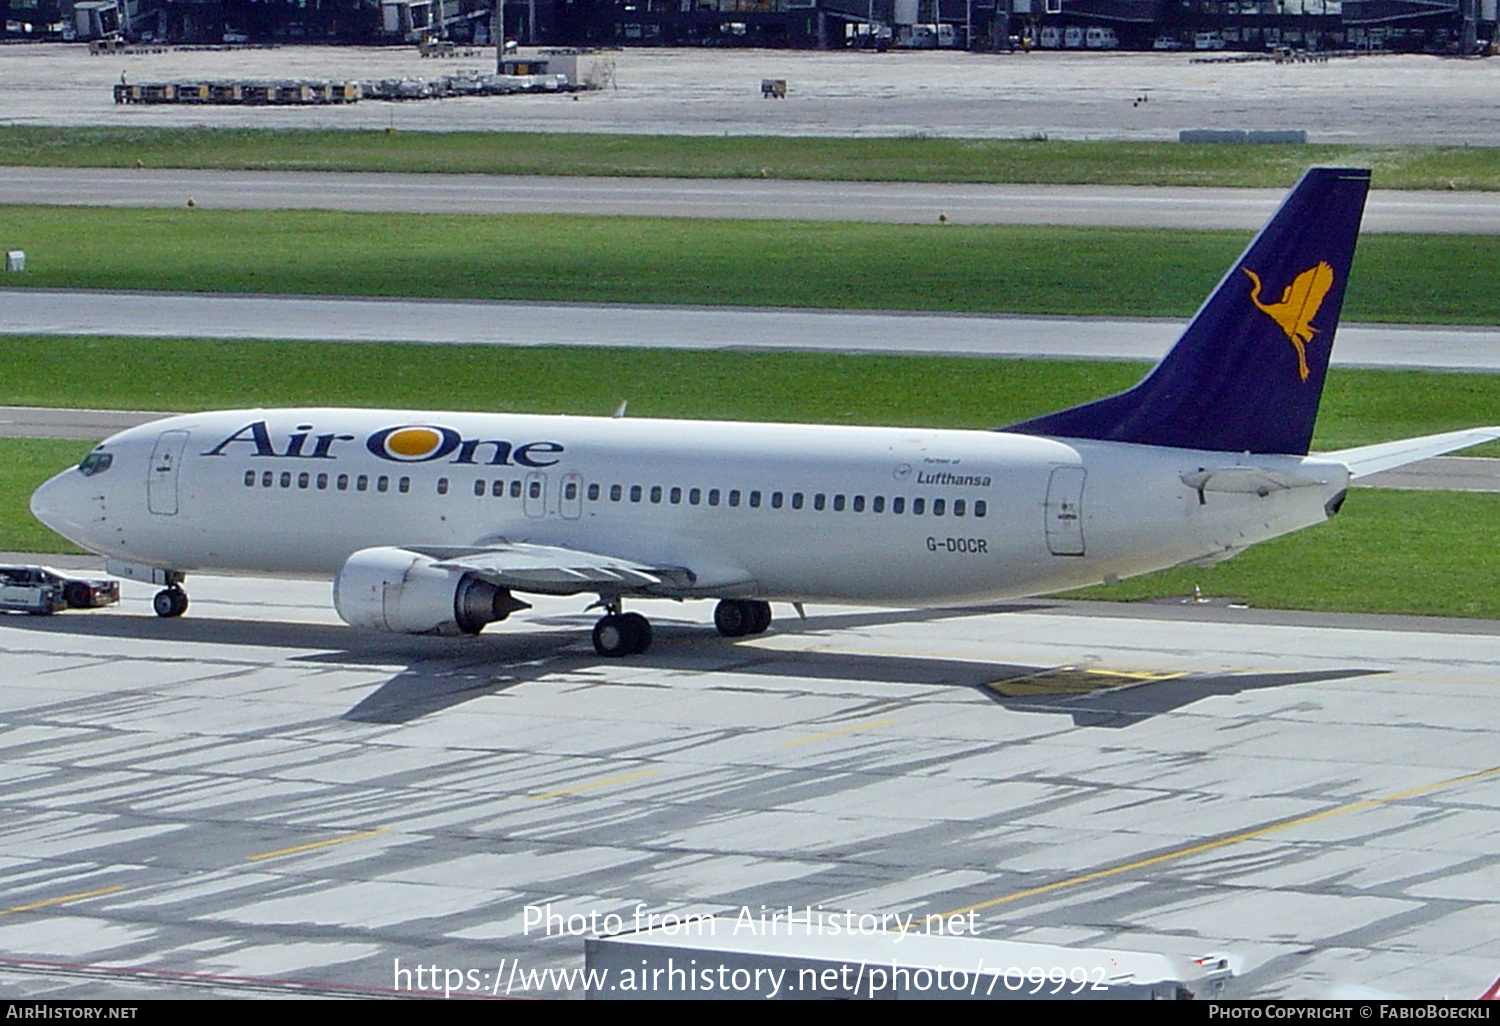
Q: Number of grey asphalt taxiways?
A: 3